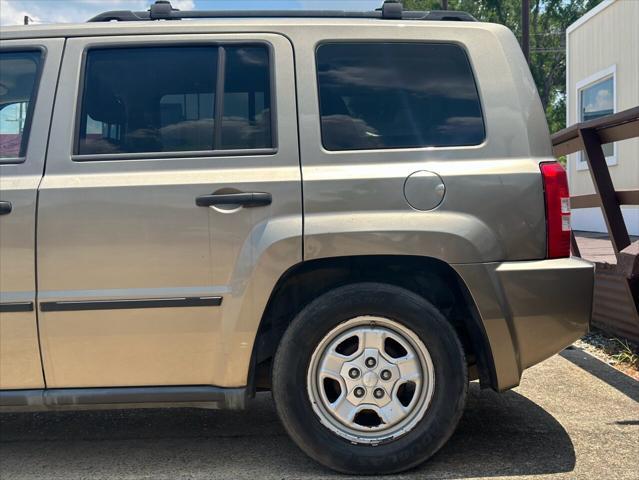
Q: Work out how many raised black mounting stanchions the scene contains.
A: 2